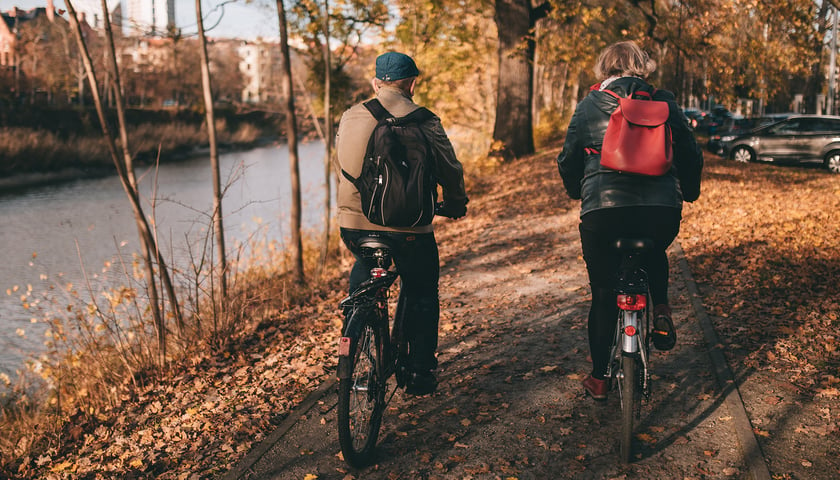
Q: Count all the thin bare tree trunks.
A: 5